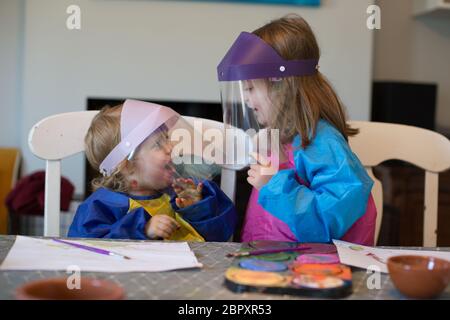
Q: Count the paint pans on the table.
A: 8